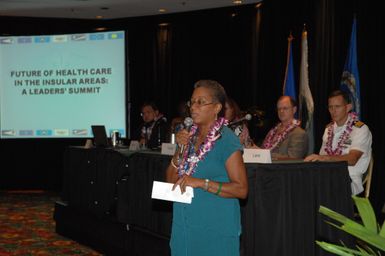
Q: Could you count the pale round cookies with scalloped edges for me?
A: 0